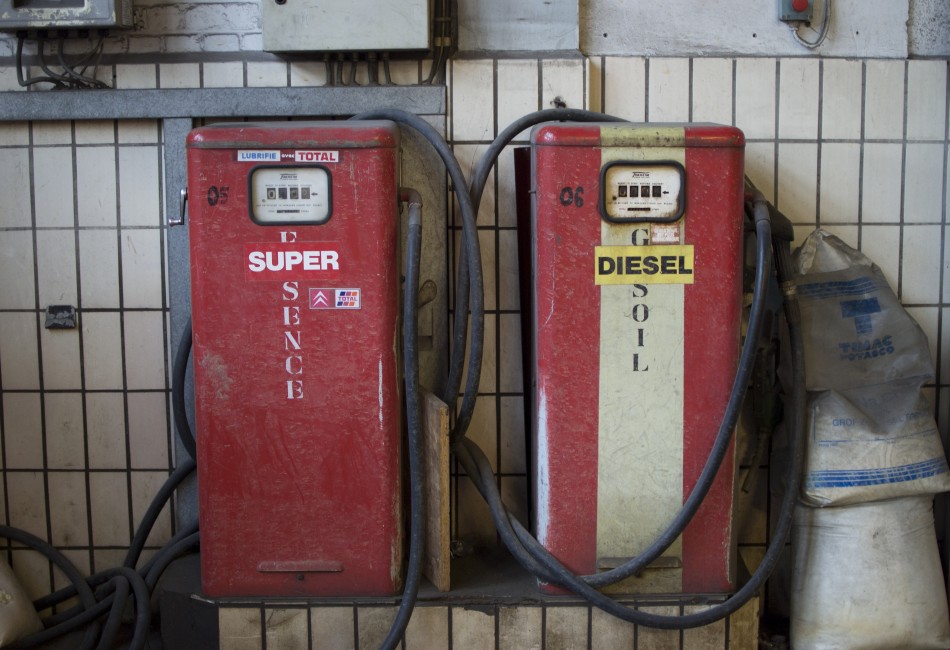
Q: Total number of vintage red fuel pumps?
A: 2